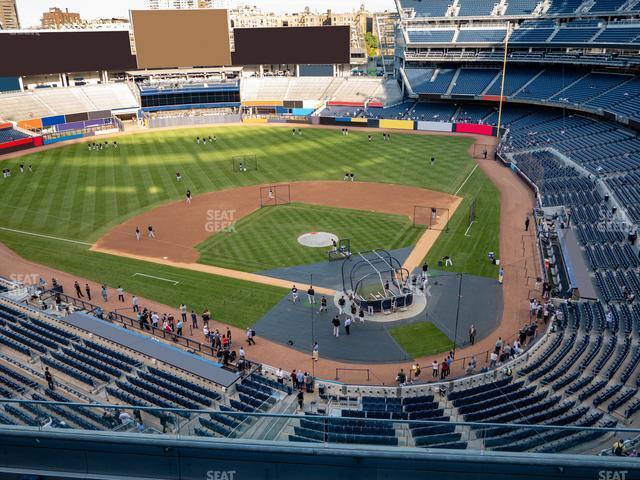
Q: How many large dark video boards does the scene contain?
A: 2